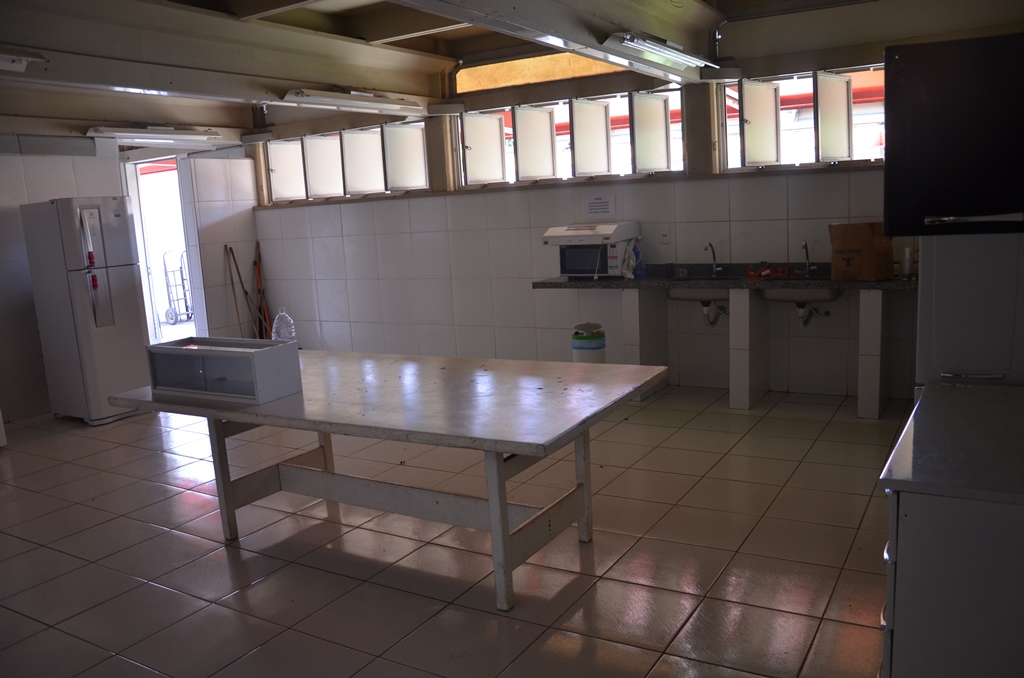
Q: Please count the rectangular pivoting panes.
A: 10